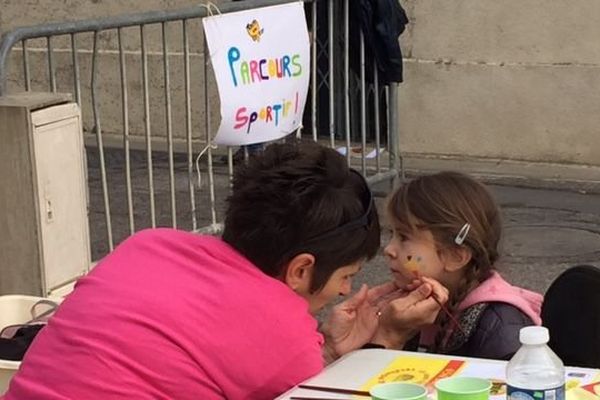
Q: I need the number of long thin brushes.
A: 3